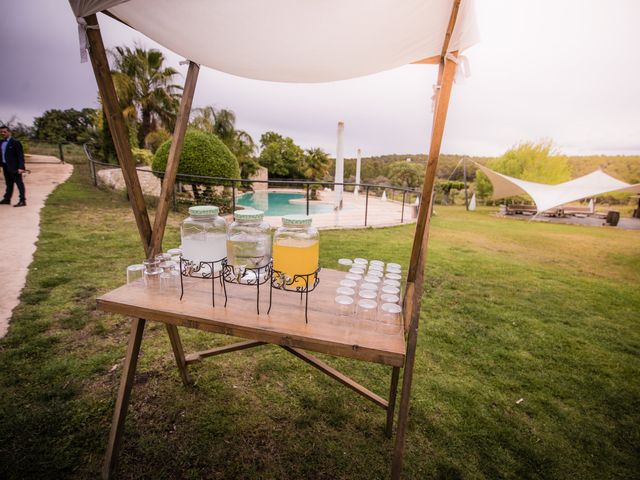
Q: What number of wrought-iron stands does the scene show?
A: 3